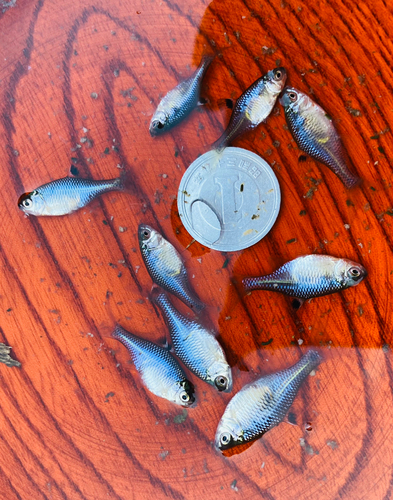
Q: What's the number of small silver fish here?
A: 9